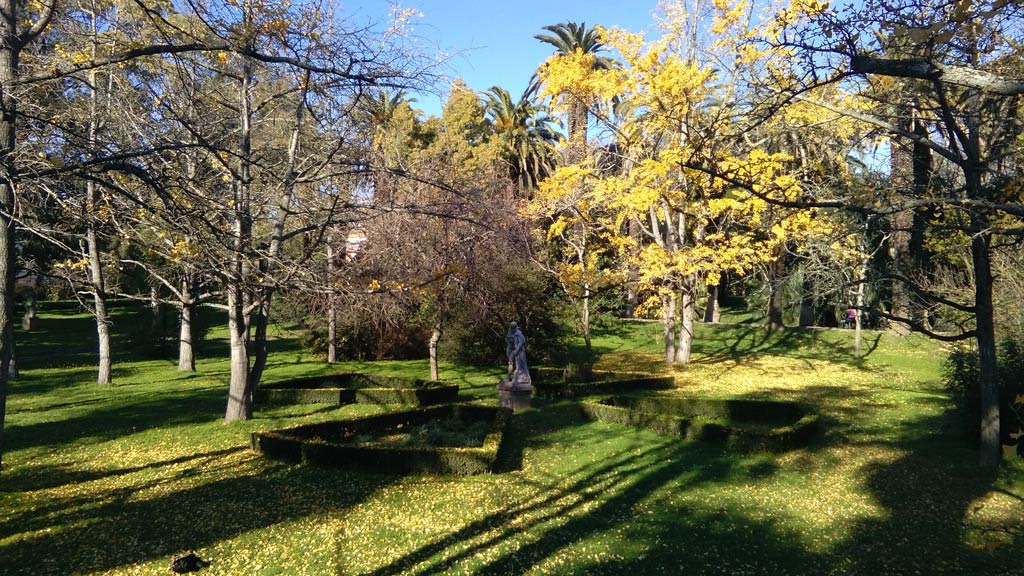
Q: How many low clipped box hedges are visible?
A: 4